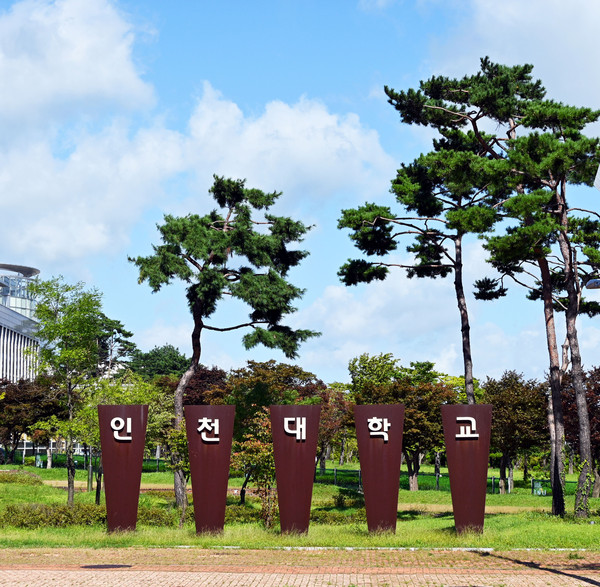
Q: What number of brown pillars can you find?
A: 5